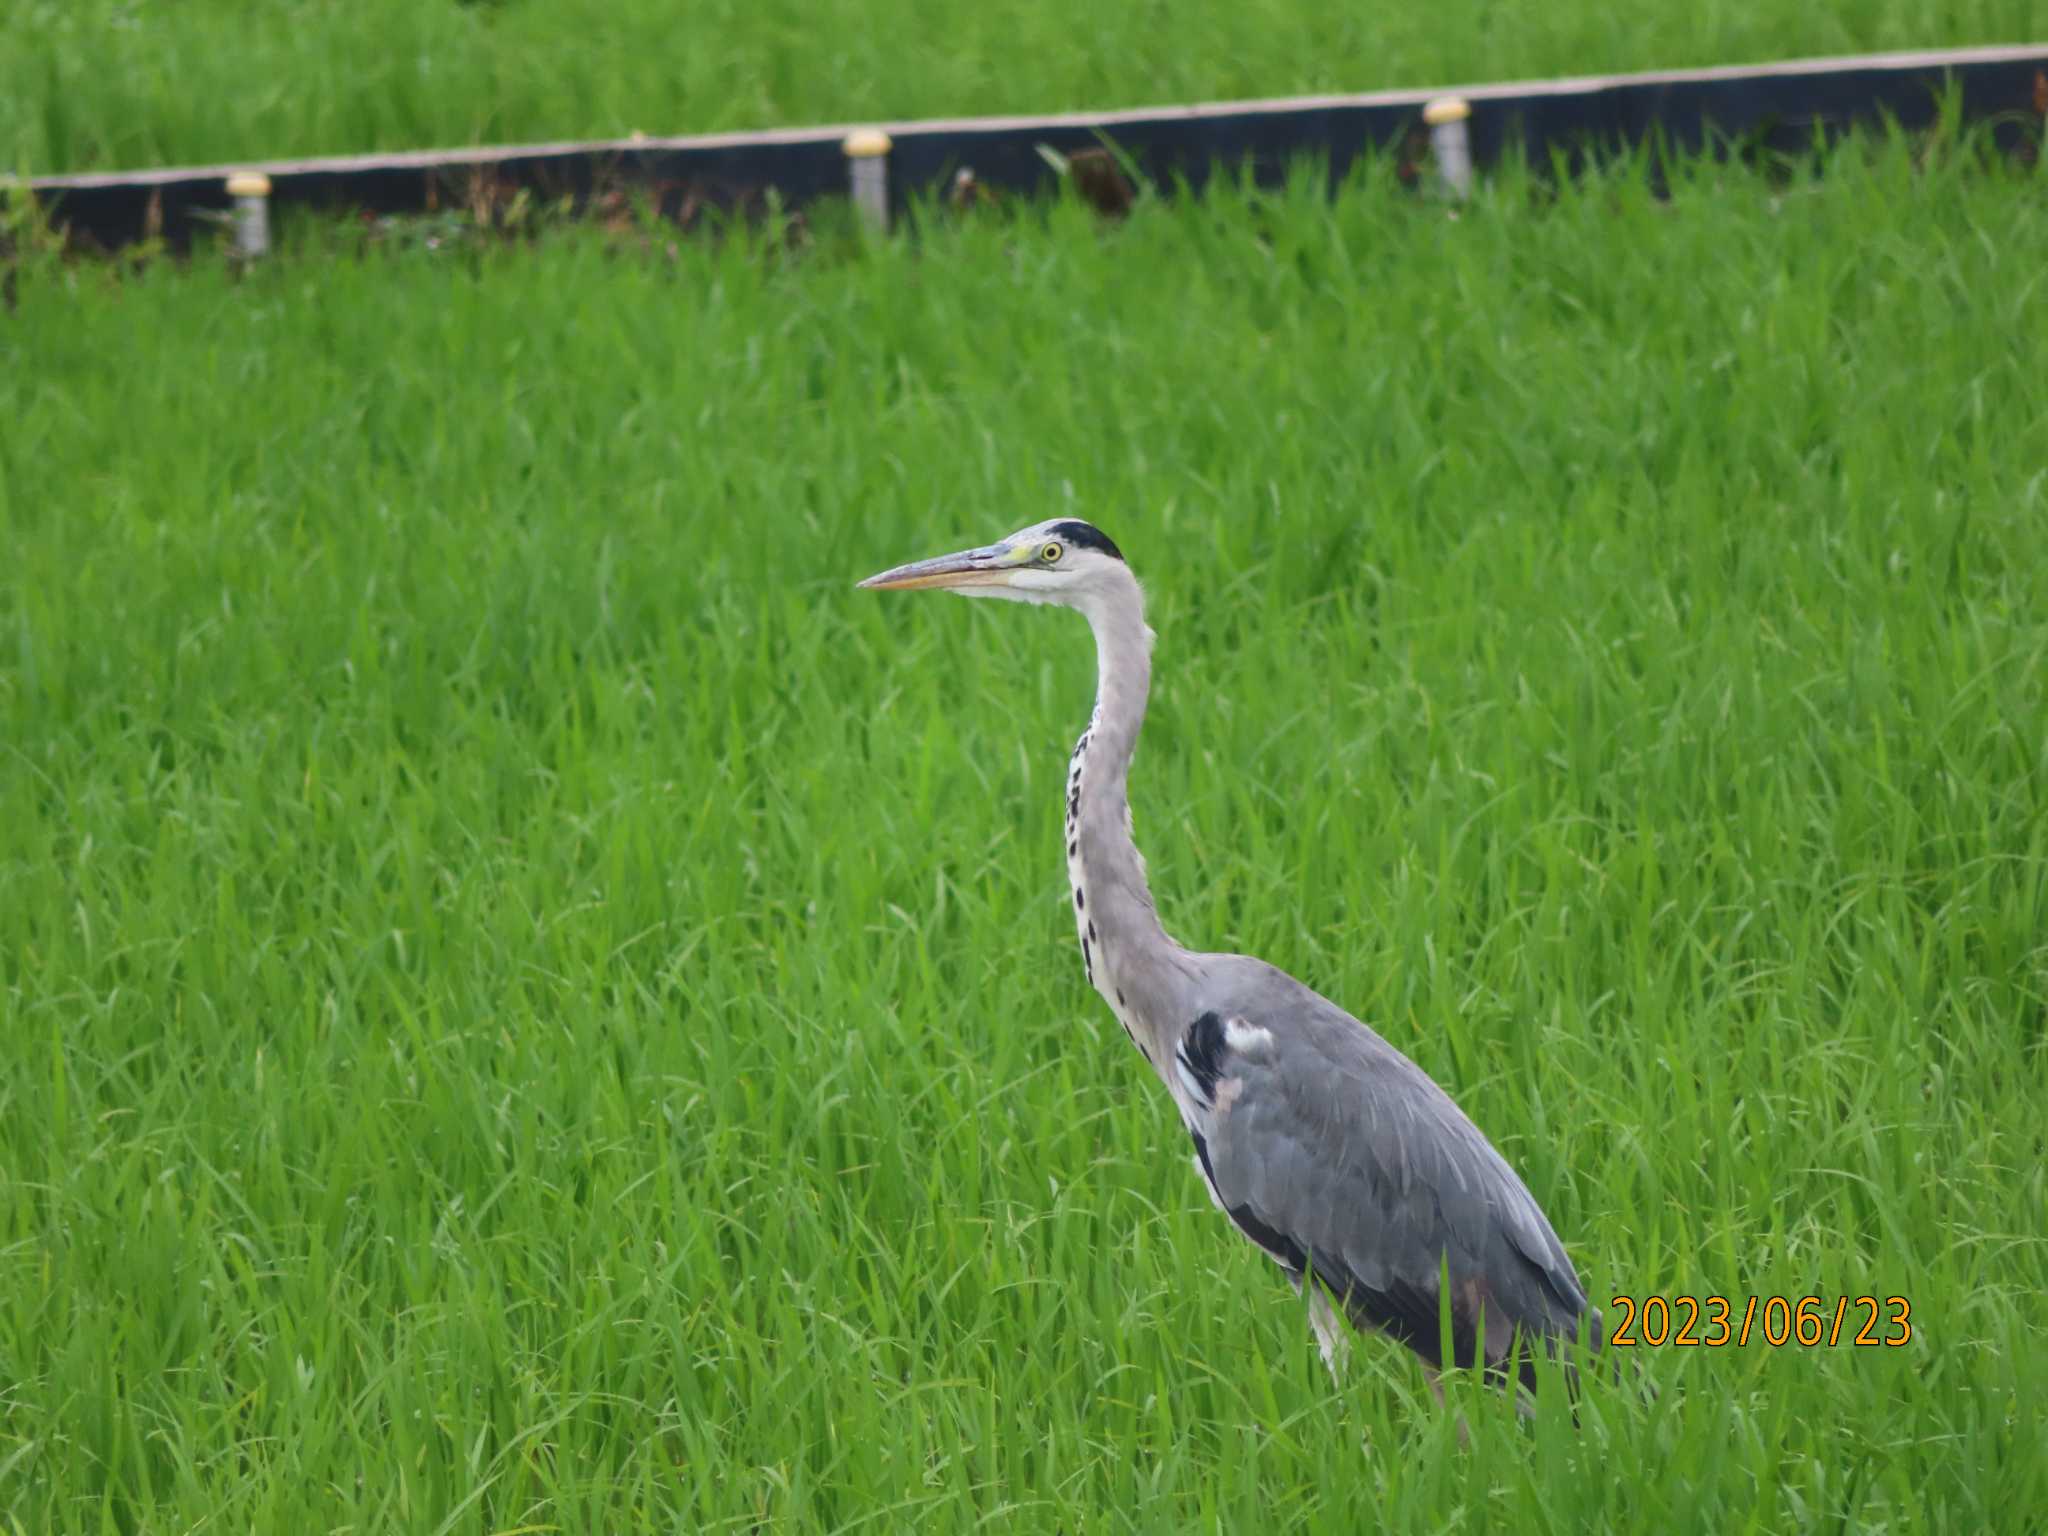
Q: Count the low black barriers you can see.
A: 1